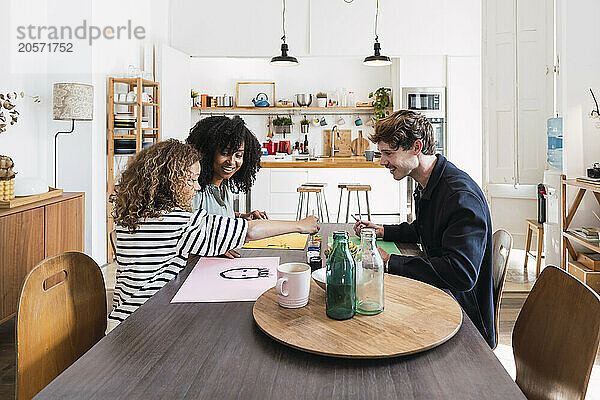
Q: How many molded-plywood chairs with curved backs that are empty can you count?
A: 2